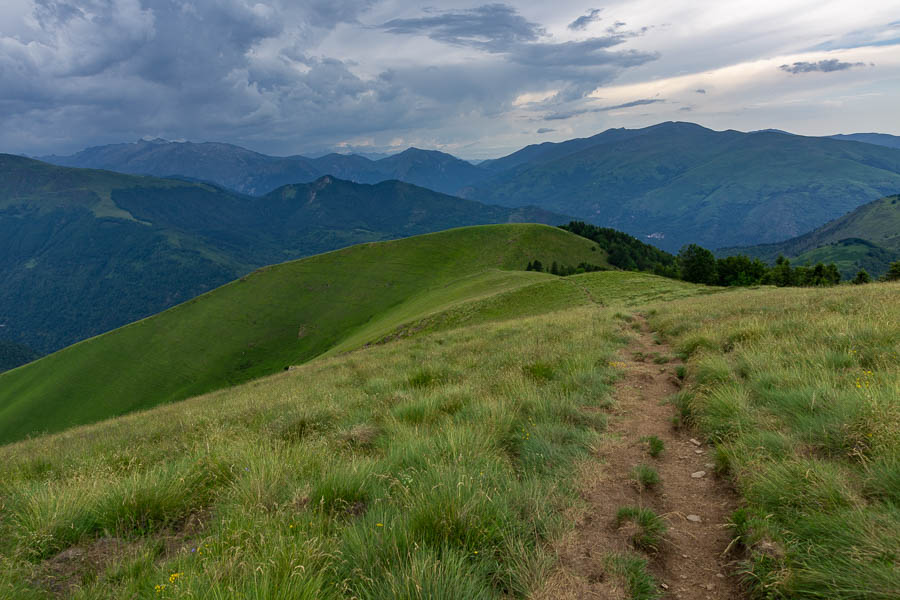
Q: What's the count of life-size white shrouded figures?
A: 0